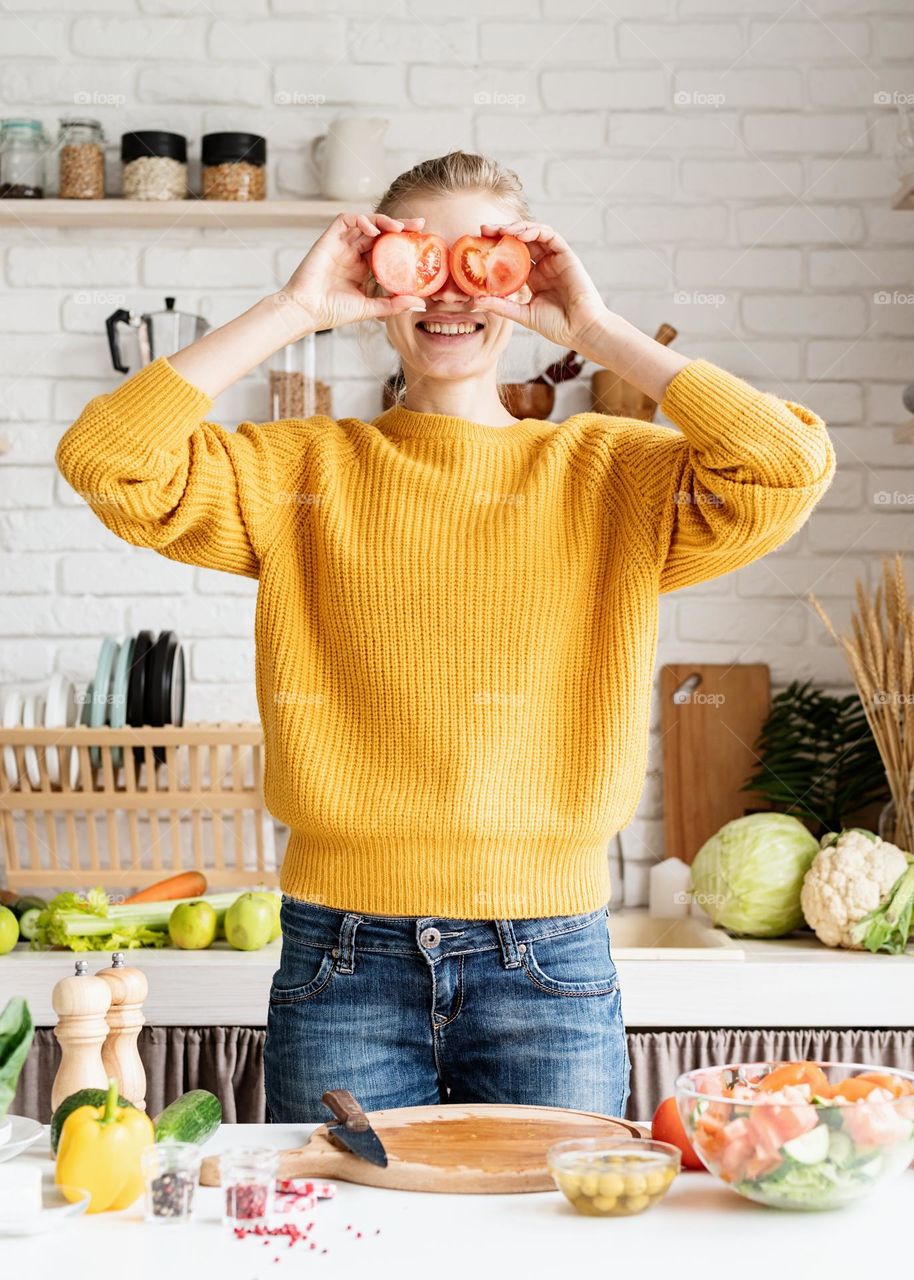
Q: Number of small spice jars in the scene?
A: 2